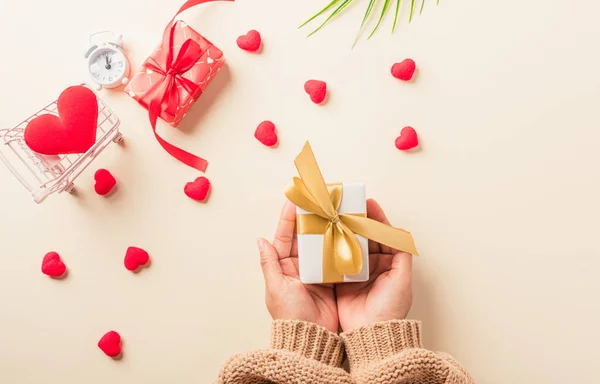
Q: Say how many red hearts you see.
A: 11